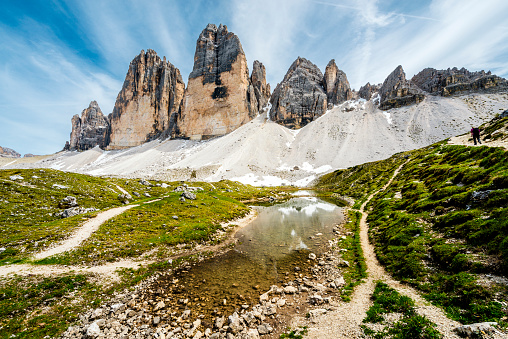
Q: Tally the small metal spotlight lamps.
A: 0